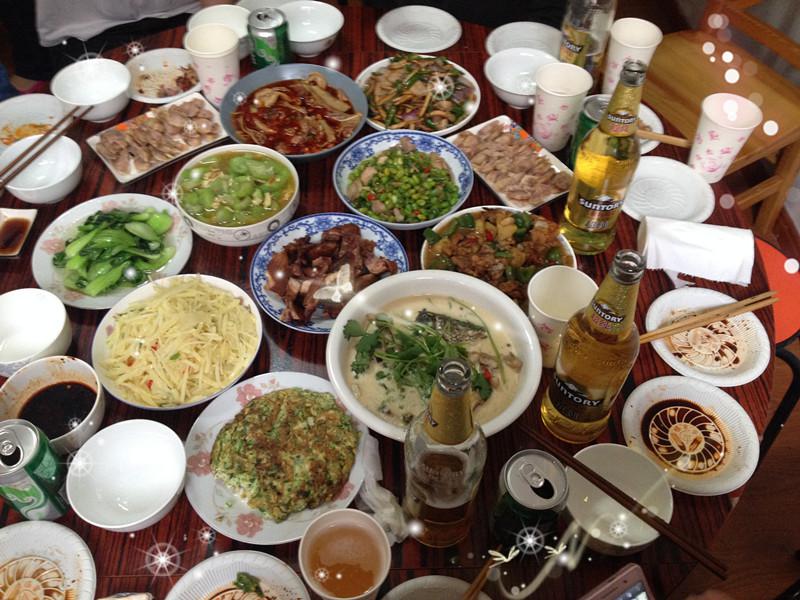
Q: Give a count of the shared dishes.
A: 12